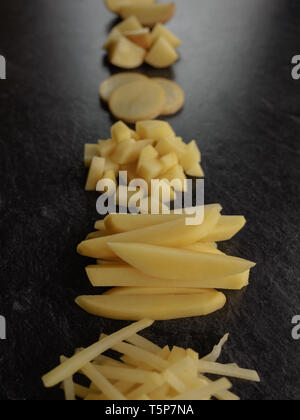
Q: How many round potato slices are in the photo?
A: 3